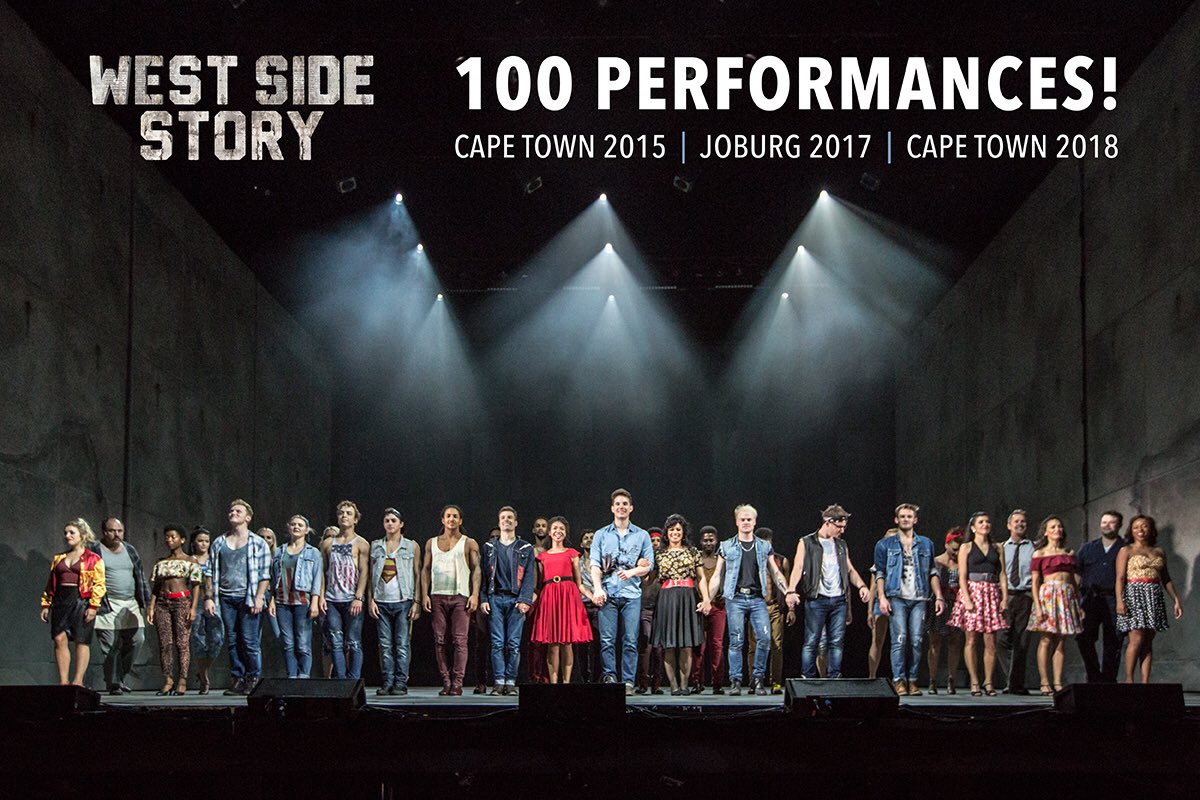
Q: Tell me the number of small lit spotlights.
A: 9